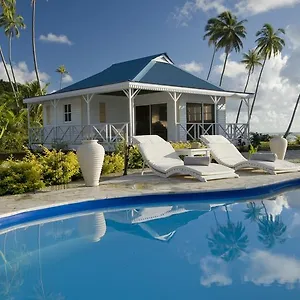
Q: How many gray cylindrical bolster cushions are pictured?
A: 2